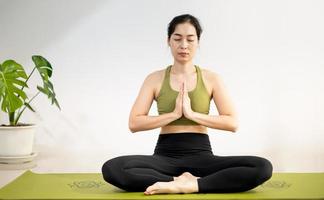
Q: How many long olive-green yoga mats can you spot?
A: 1